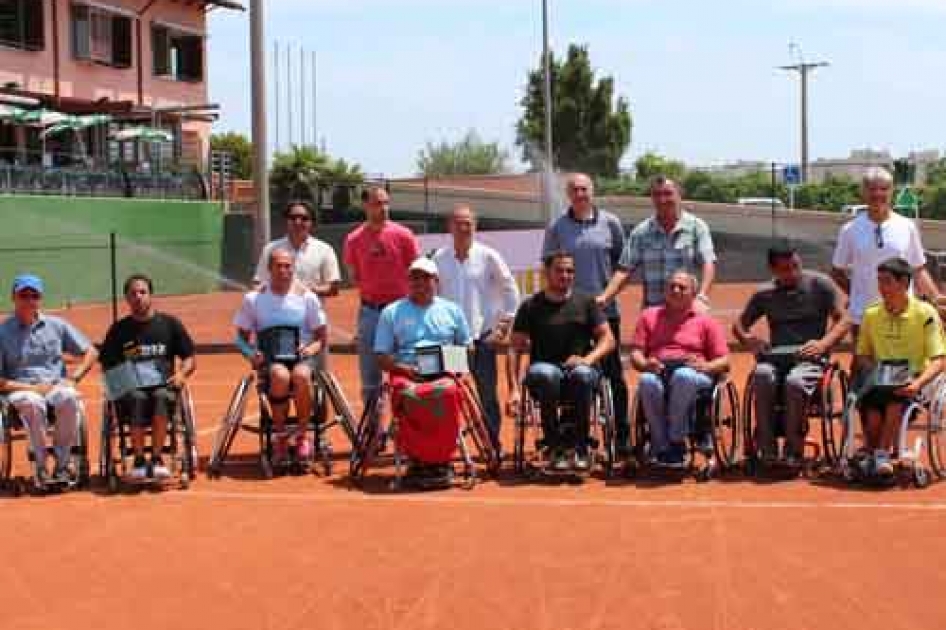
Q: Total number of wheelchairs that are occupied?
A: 8